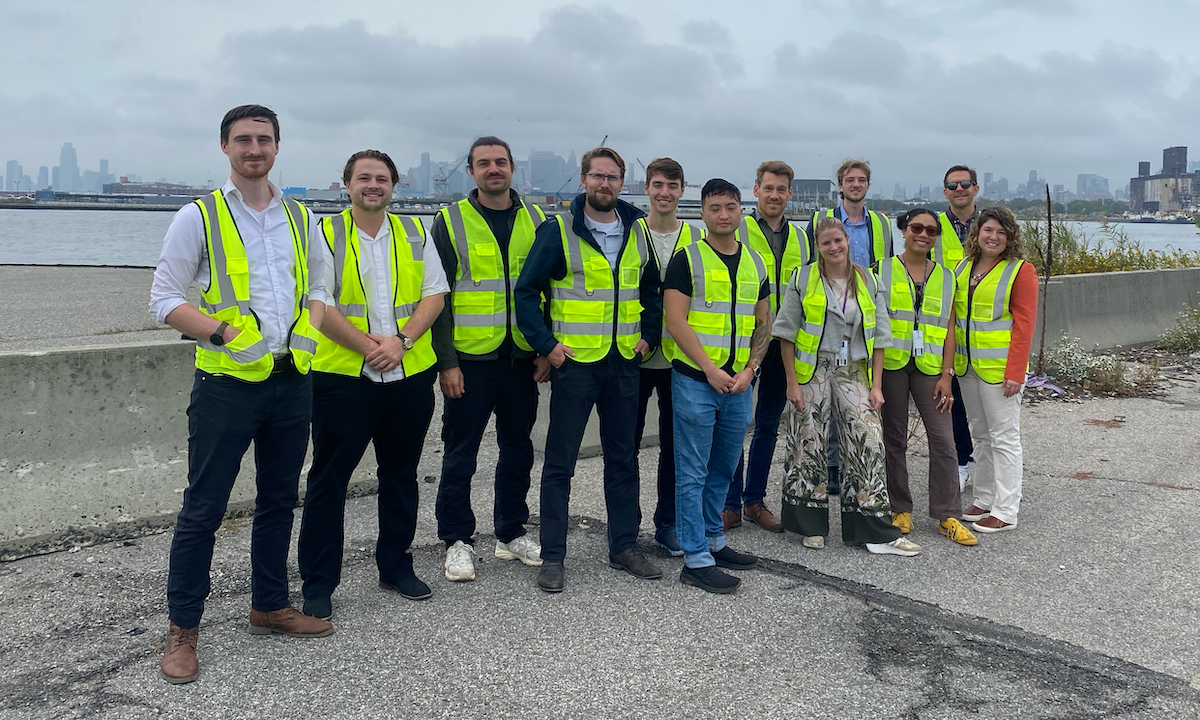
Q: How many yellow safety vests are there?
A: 12